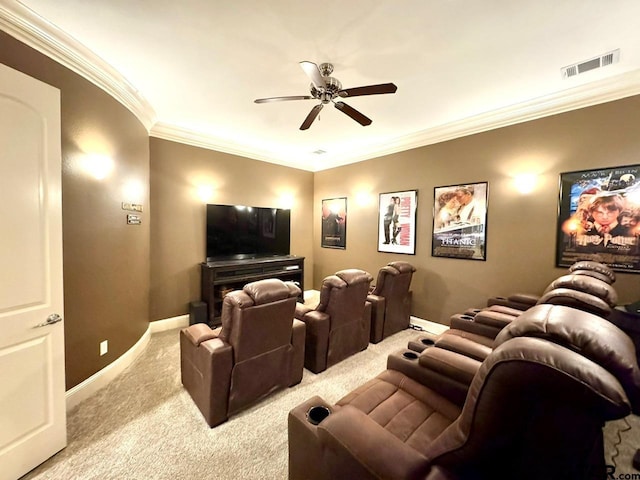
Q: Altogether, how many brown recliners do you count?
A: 6